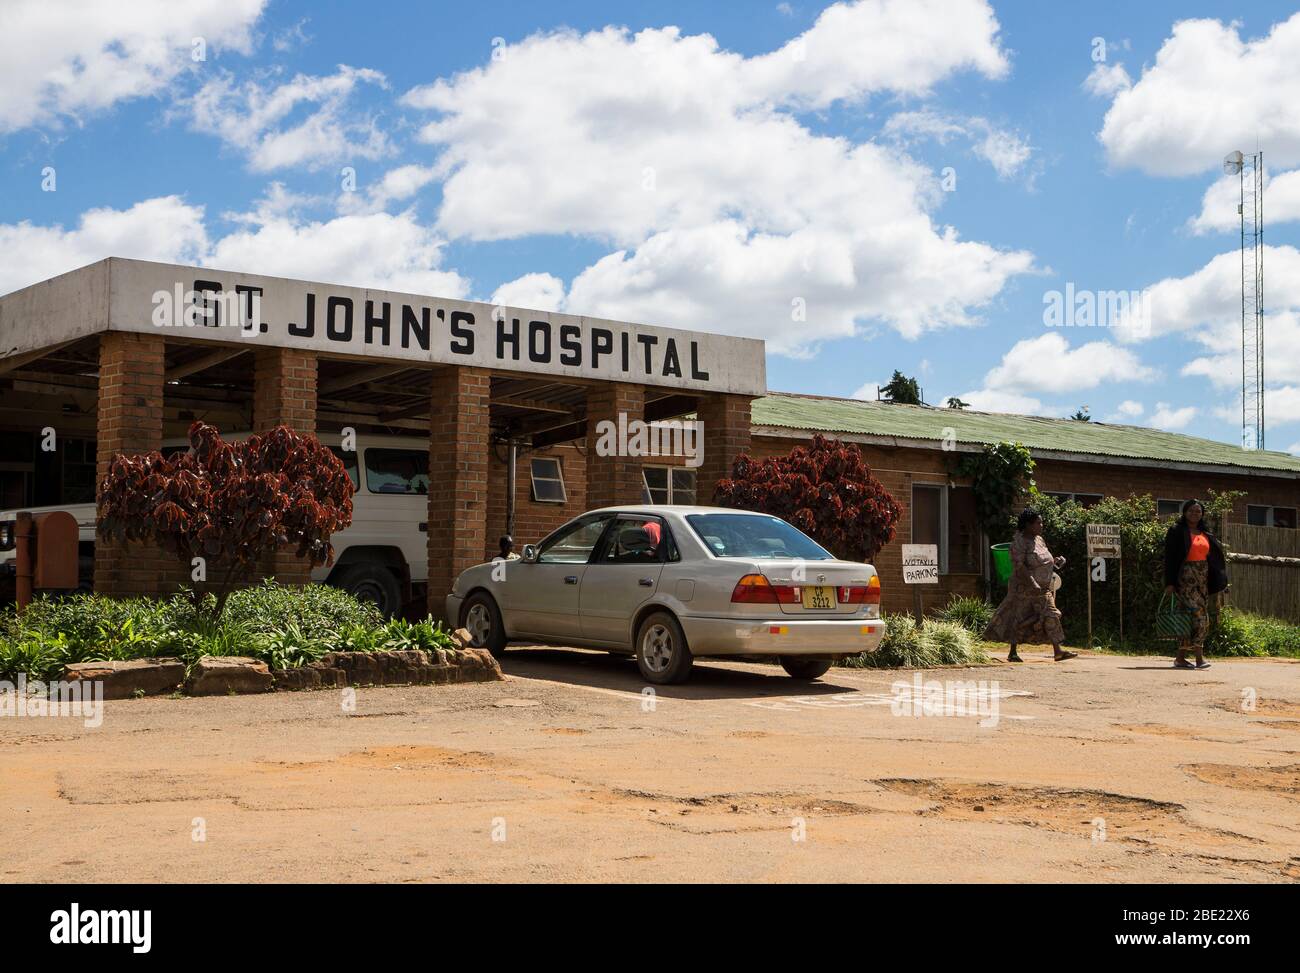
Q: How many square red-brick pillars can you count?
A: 5